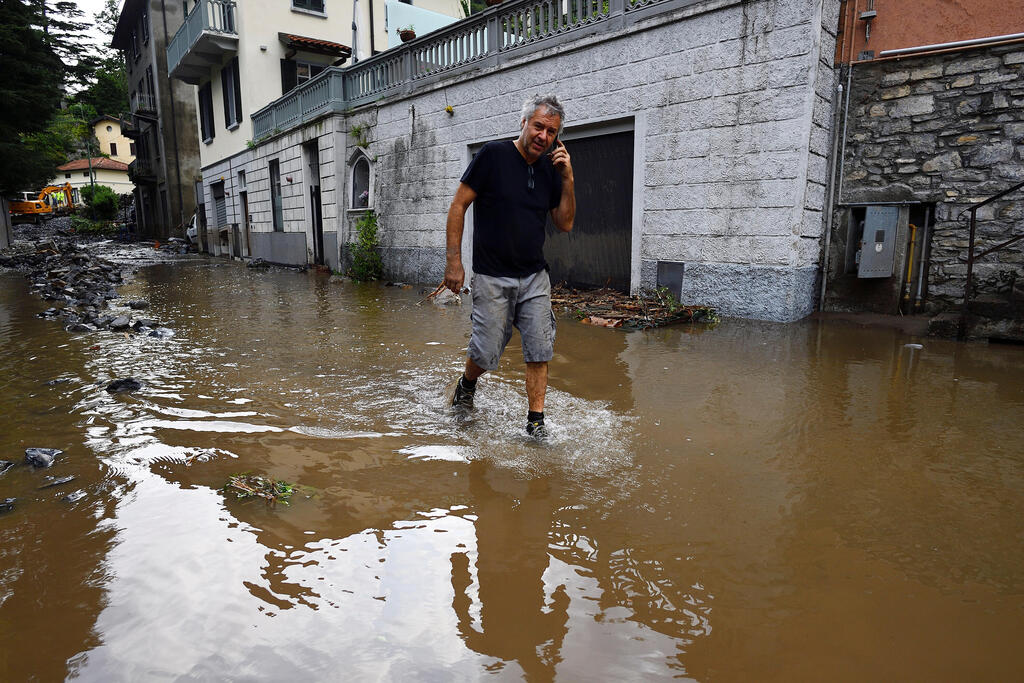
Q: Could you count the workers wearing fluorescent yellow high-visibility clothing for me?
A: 3